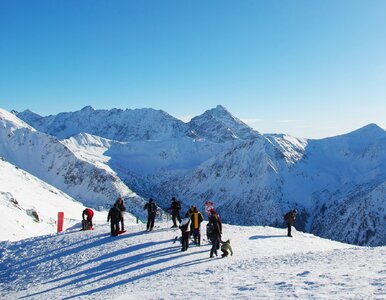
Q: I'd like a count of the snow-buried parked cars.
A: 0